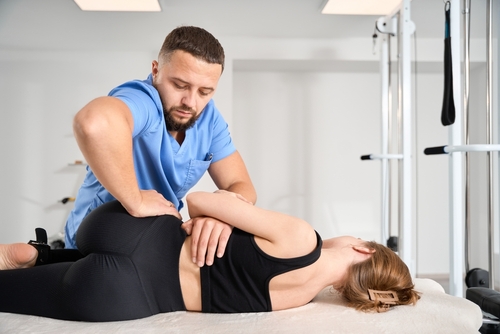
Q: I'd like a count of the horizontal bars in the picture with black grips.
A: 2